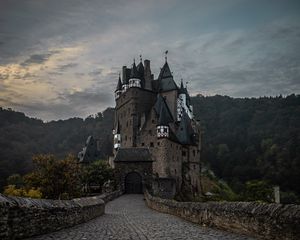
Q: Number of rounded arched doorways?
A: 1